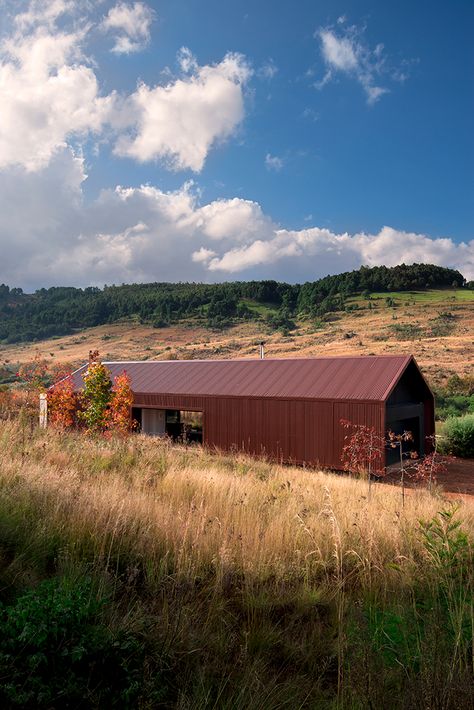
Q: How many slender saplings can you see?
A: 3